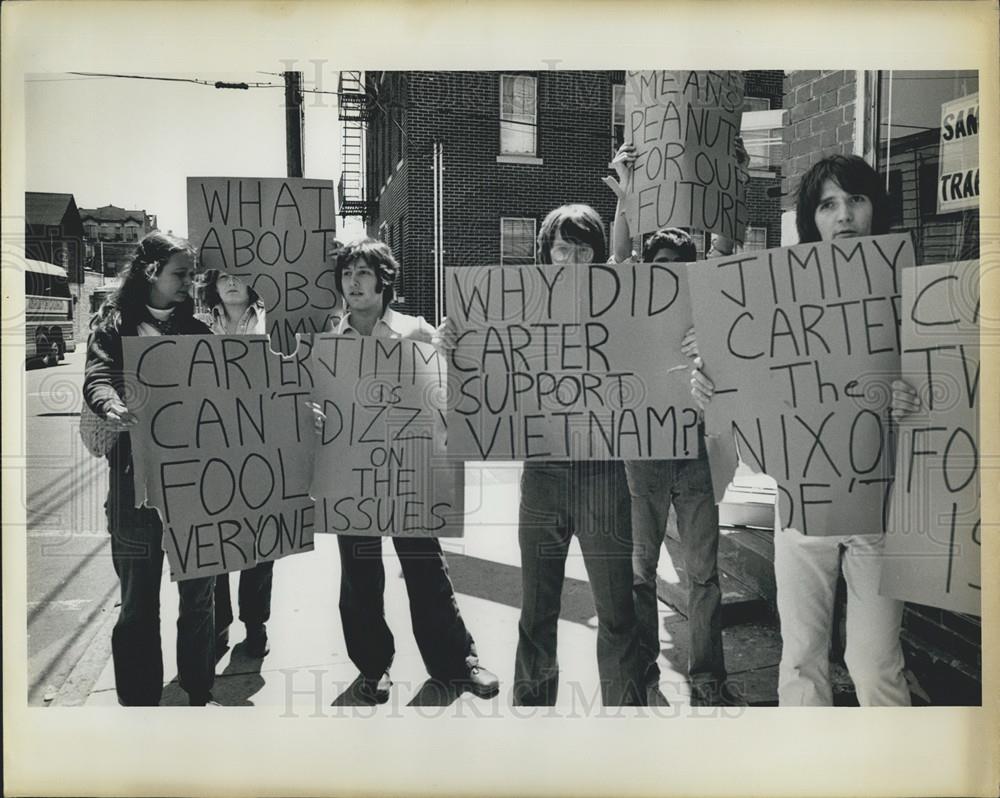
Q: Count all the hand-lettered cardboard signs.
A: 7